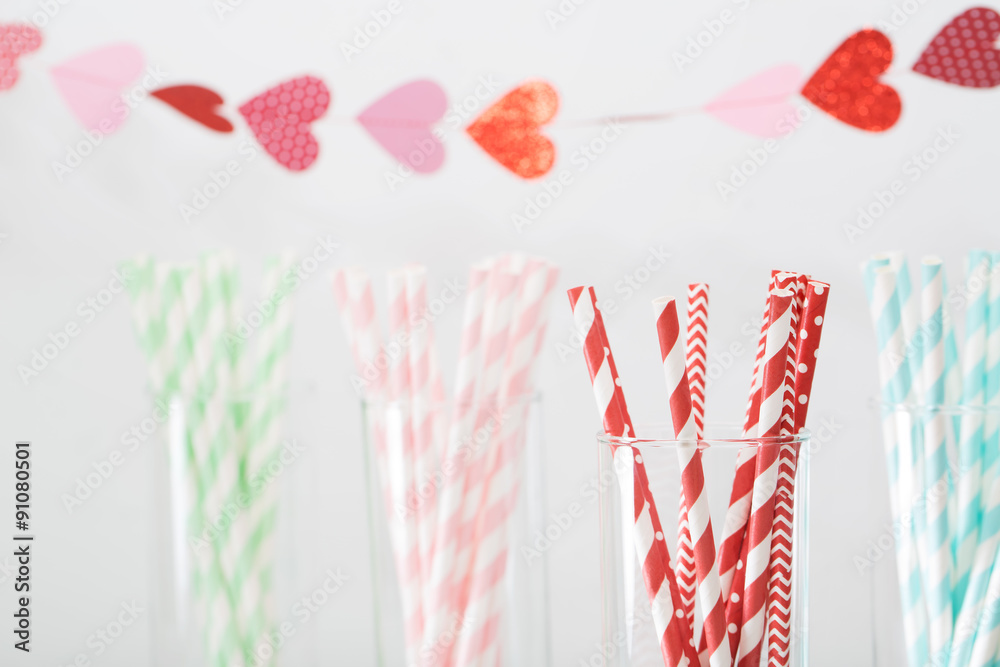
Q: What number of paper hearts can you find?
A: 9